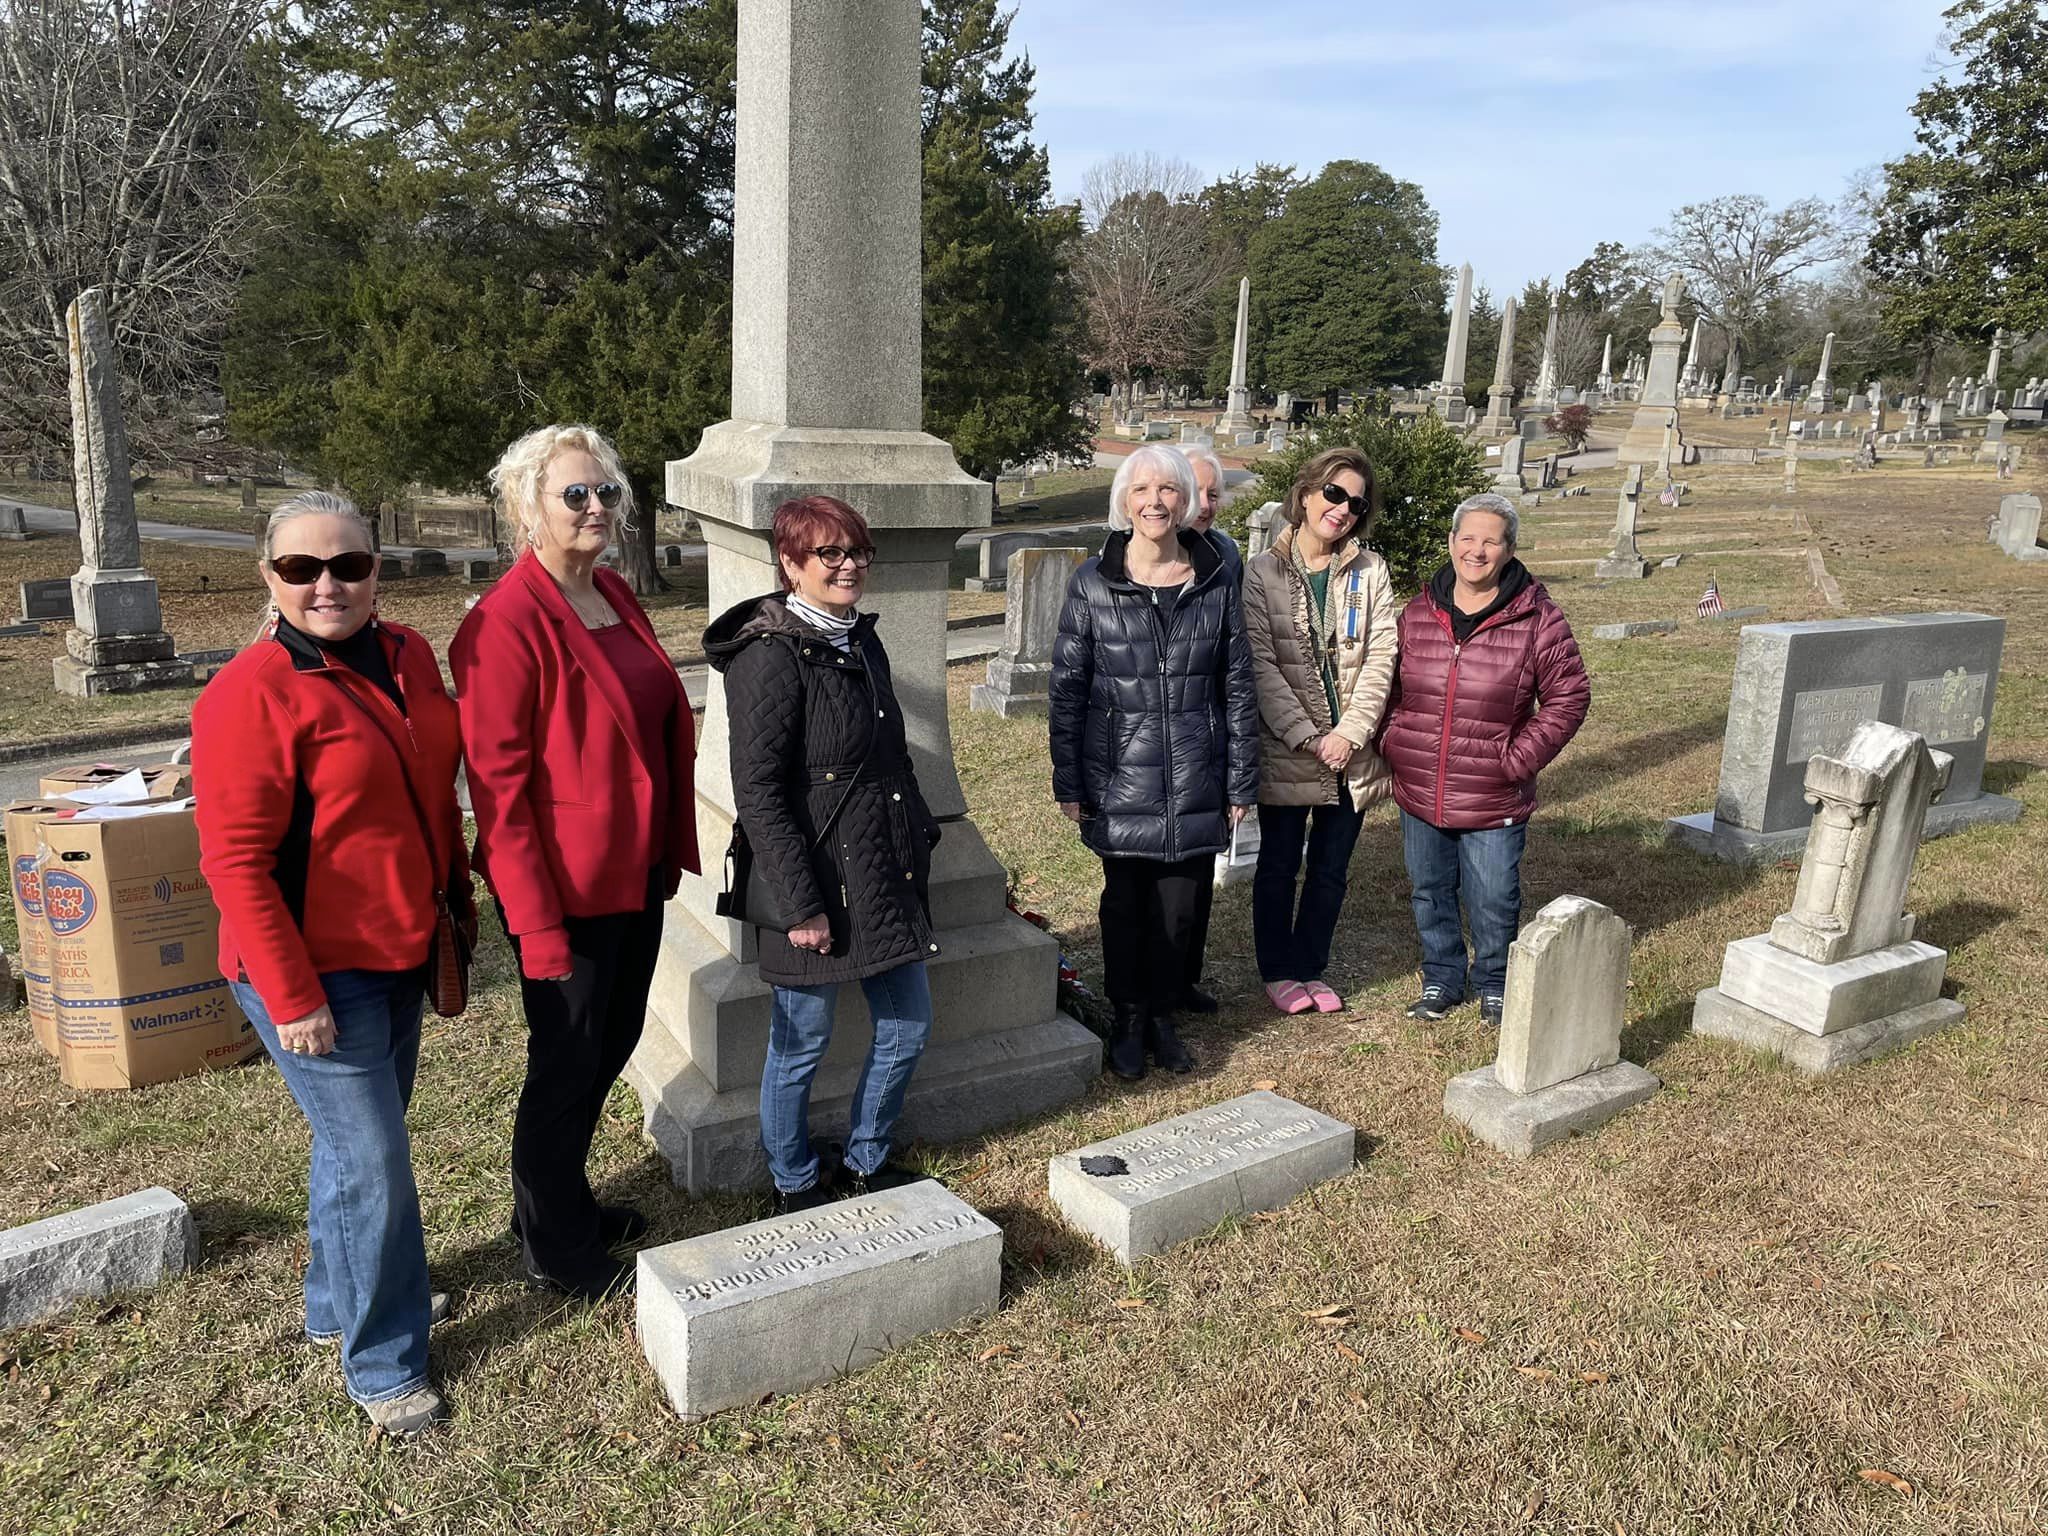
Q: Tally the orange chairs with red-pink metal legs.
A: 0